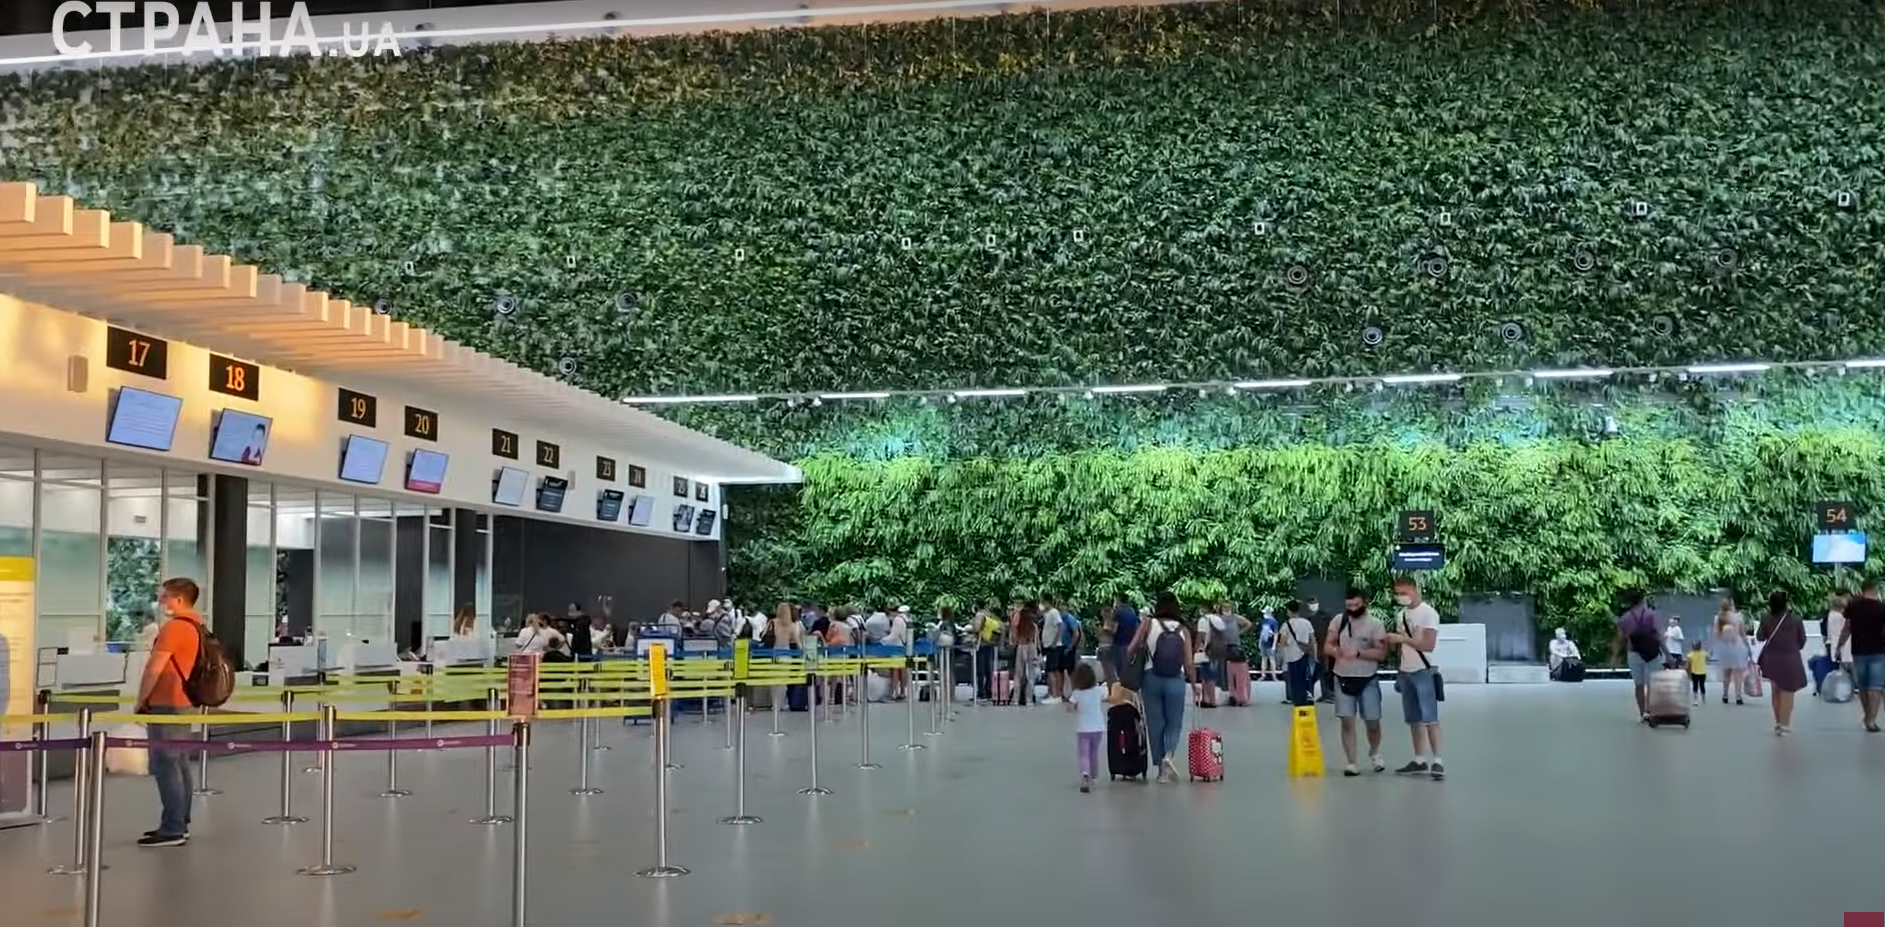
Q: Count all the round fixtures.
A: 11